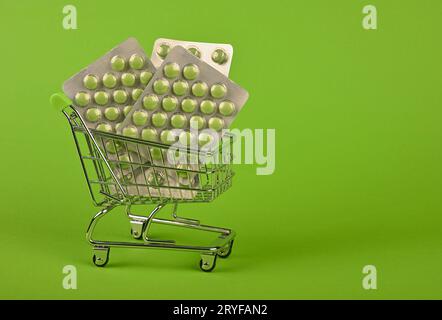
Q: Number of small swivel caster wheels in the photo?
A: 4